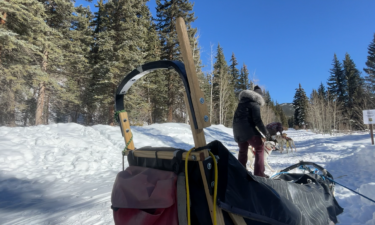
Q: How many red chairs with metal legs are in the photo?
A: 0